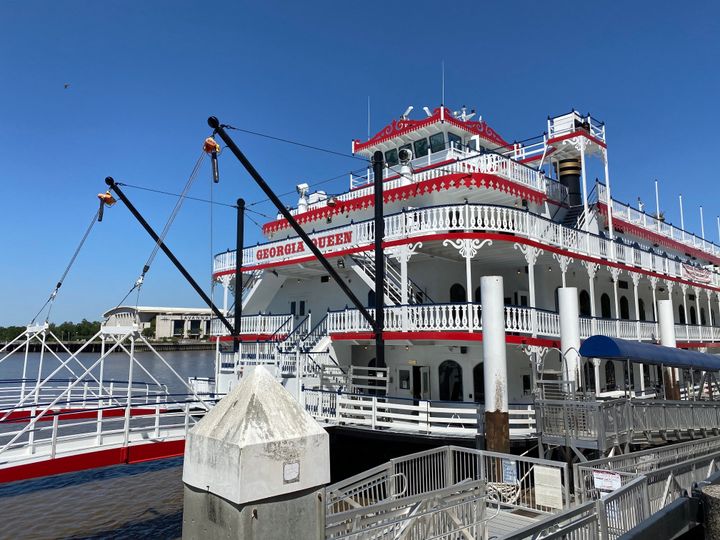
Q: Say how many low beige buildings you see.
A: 1